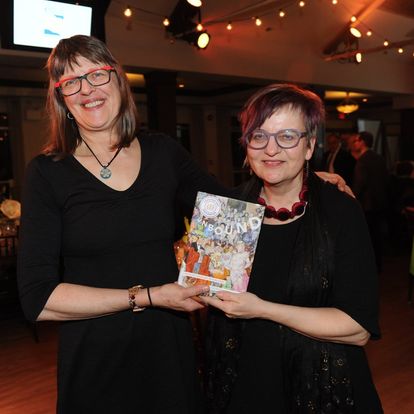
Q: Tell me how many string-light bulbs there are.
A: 12